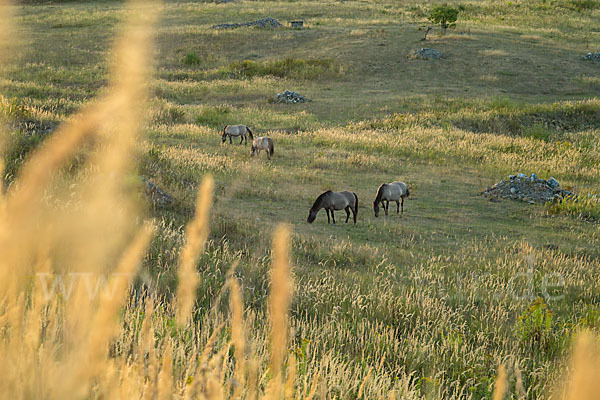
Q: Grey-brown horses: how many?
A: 4